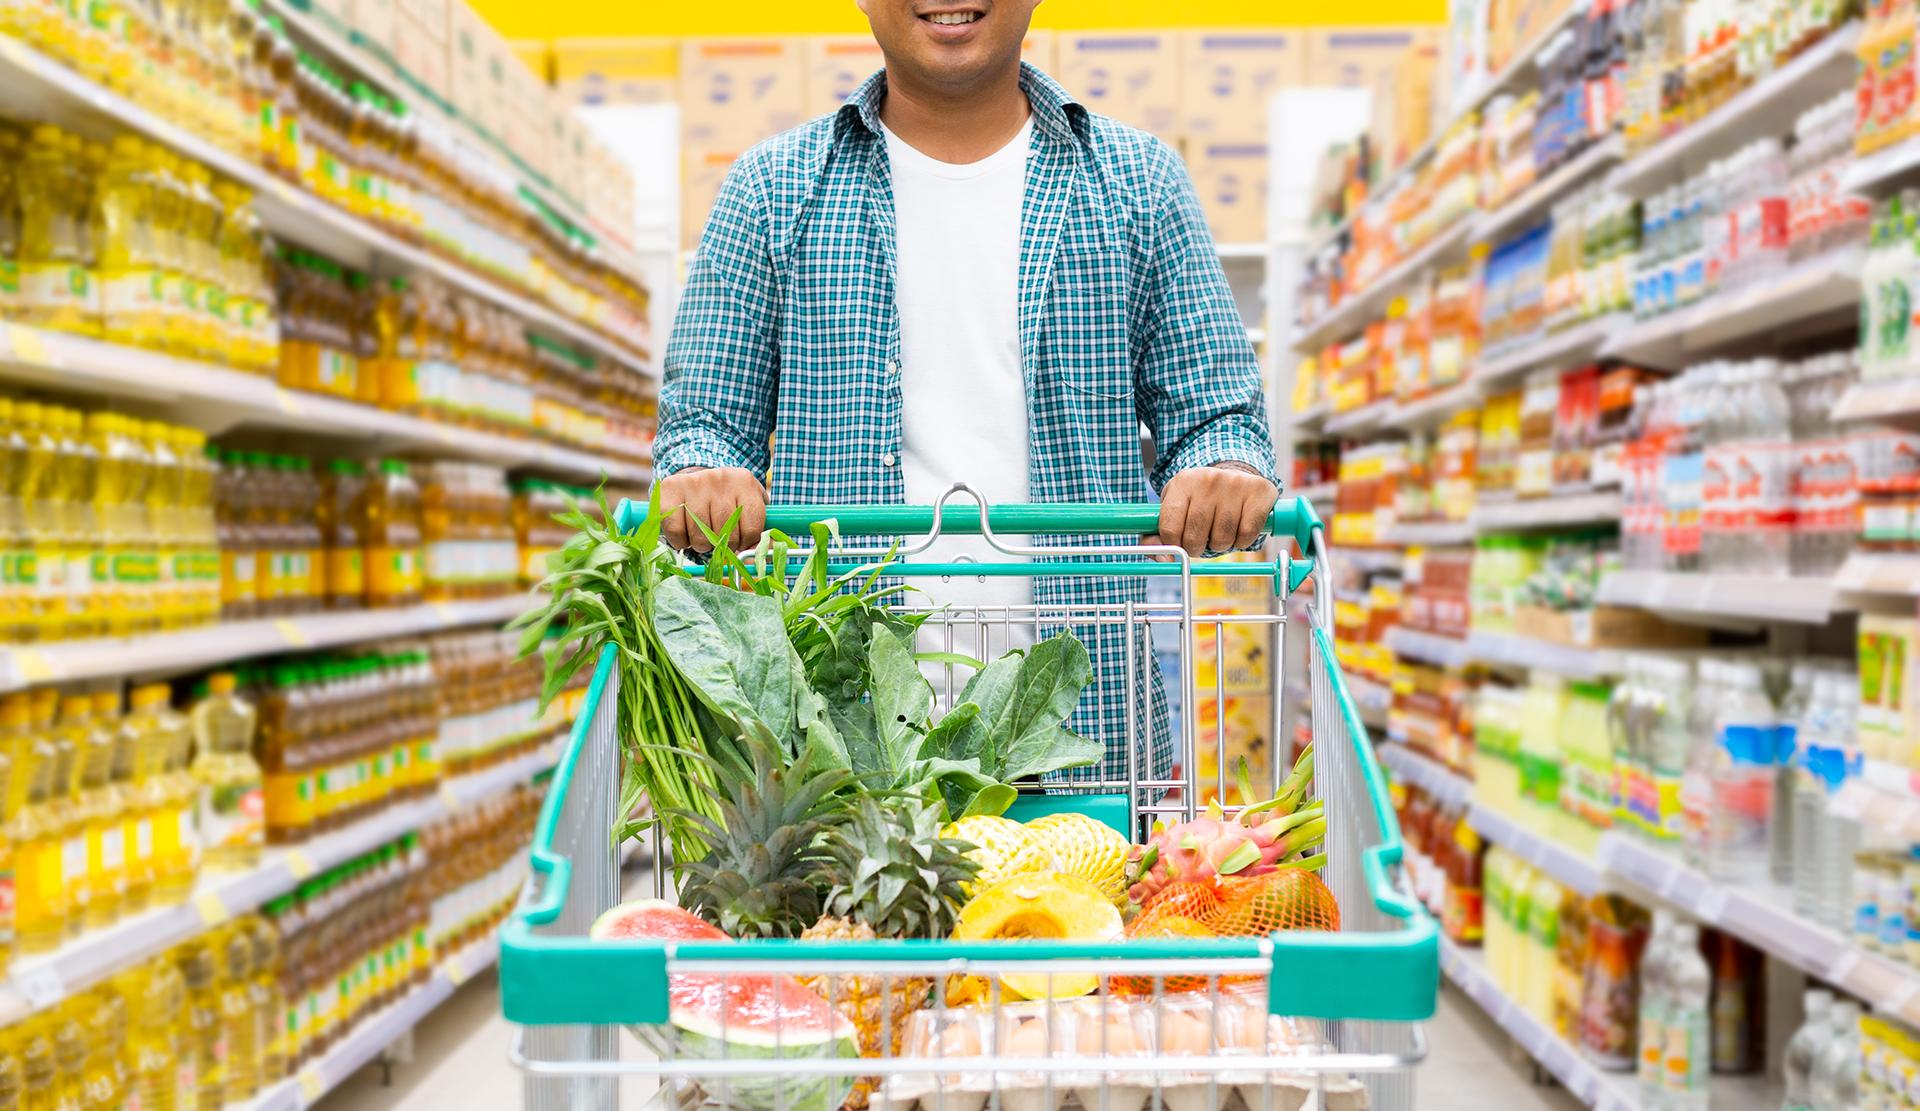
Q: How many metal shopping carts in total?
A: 1